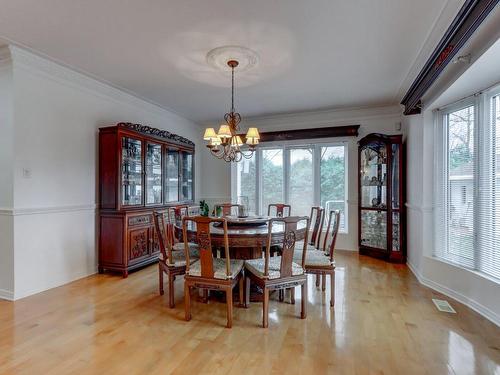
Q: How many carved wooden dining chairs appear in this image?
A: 8